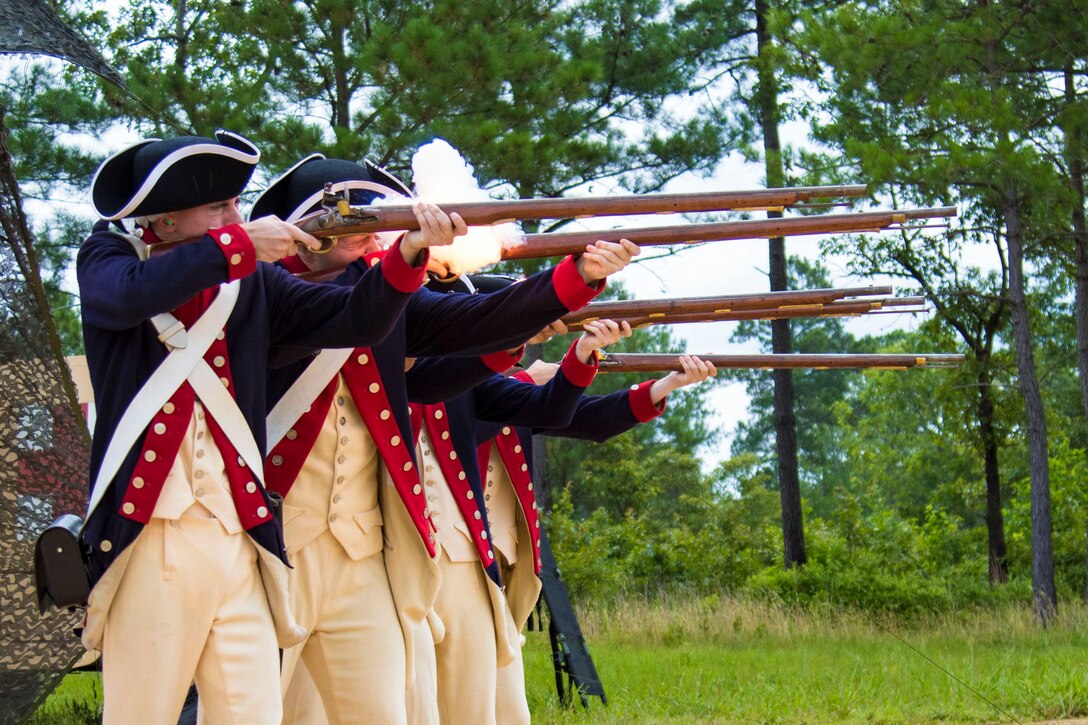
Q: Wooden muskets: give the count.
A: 5